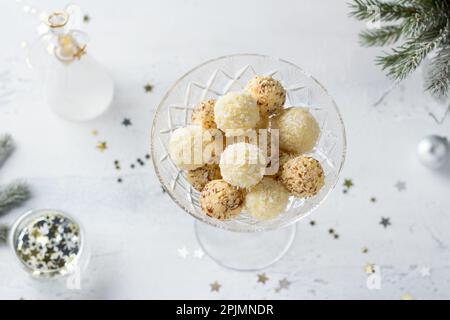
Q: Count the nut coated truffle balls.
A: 5